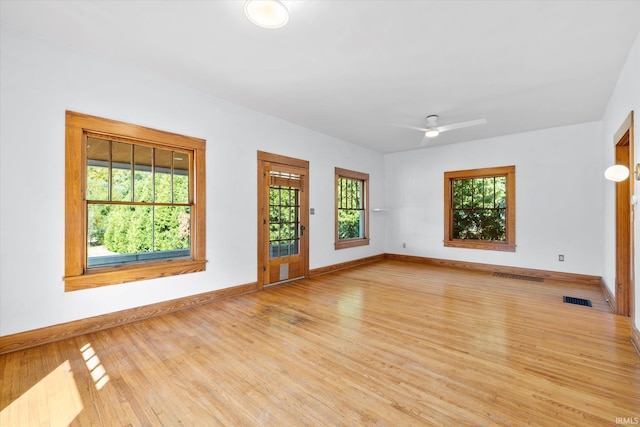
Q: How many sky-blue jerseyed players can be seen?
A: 0